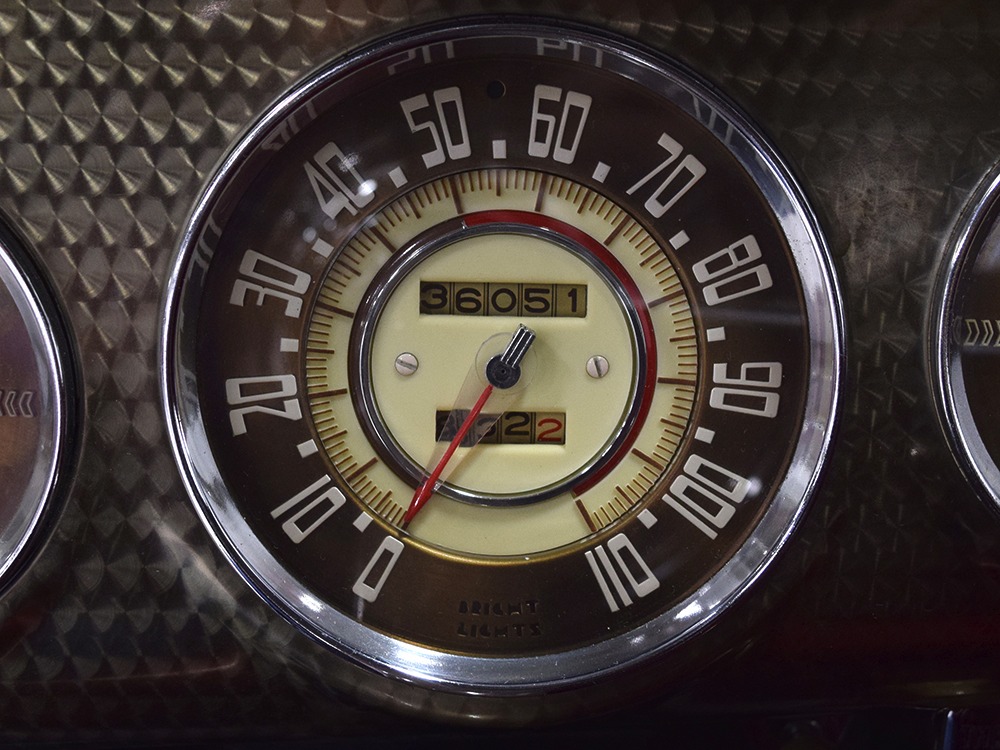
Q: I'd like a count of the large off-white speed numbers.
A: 12